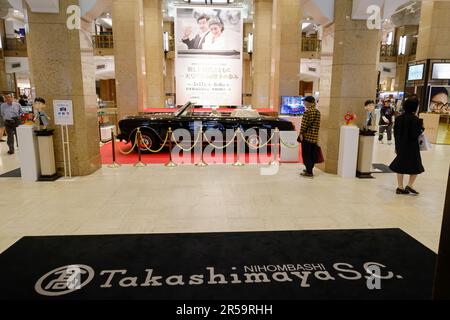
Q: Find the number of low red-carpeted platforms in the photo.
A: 1